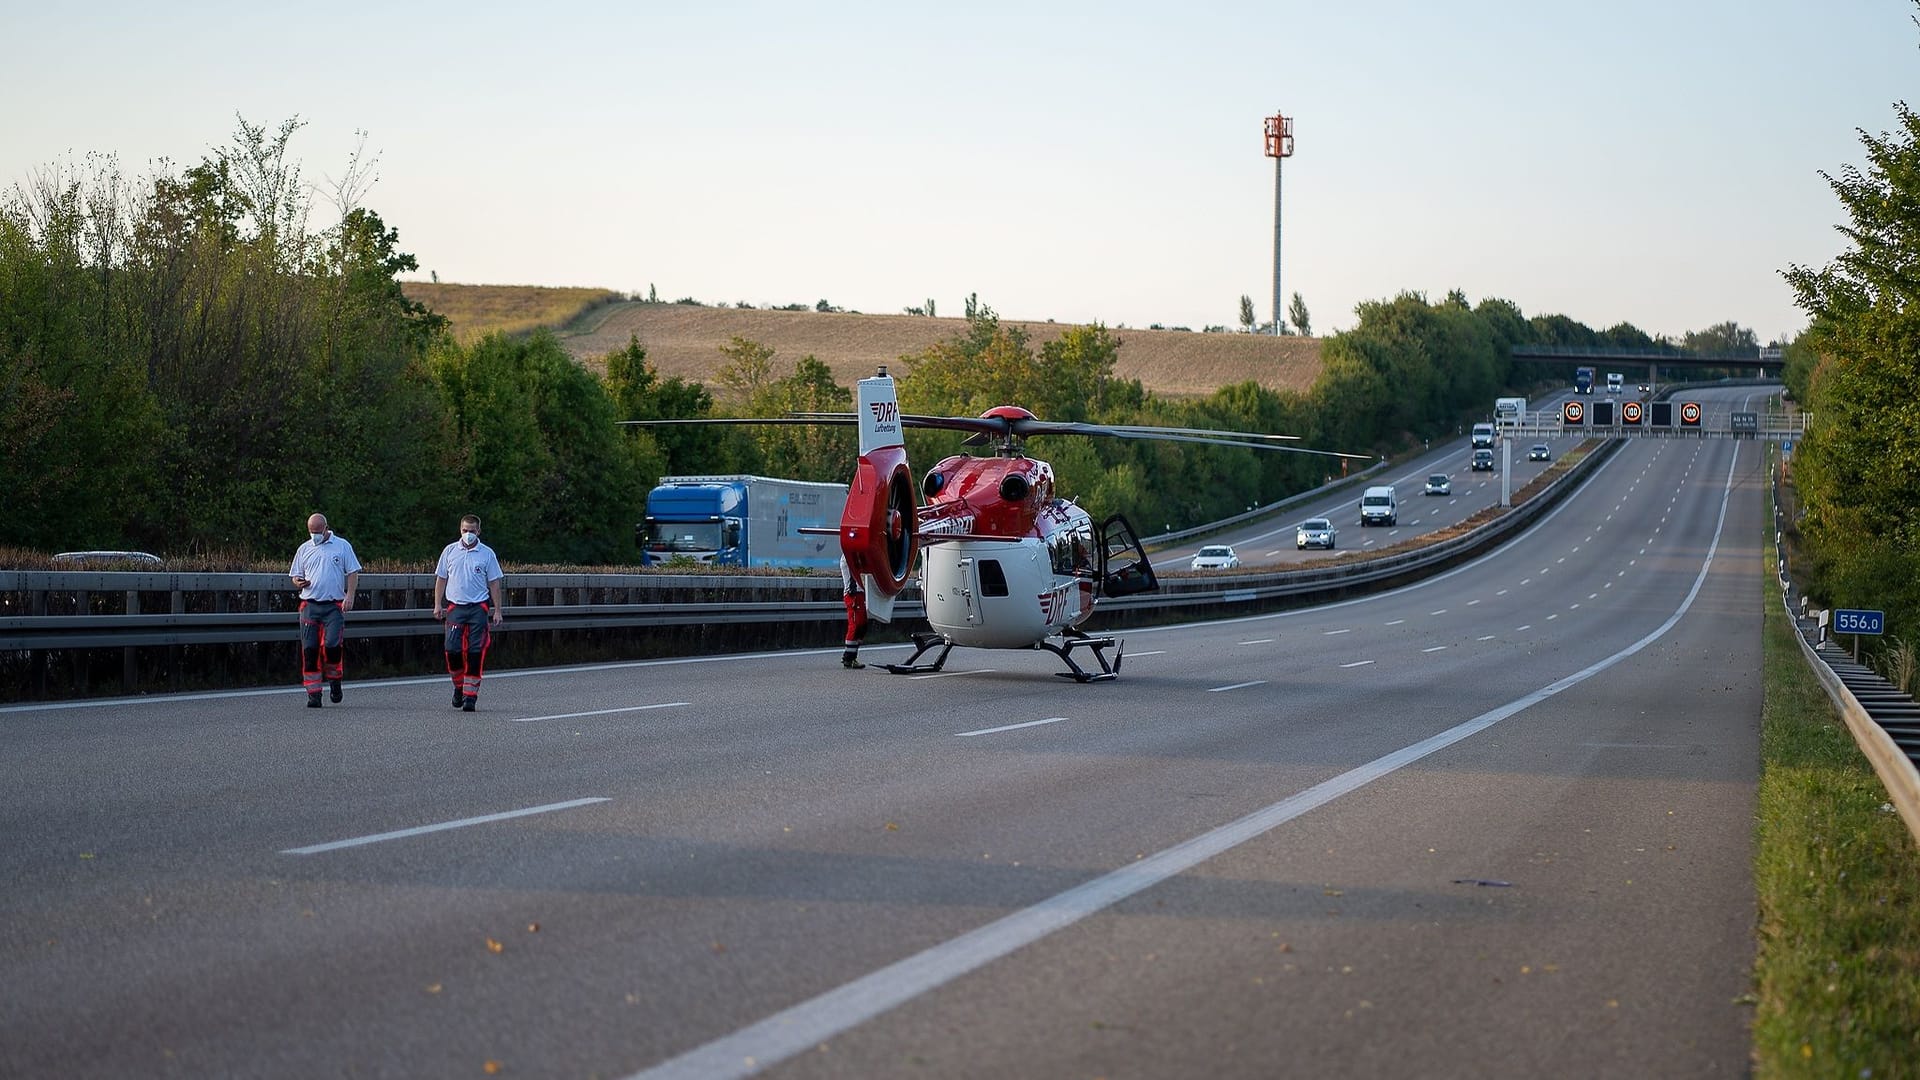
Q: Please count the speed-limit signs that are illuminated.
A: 3